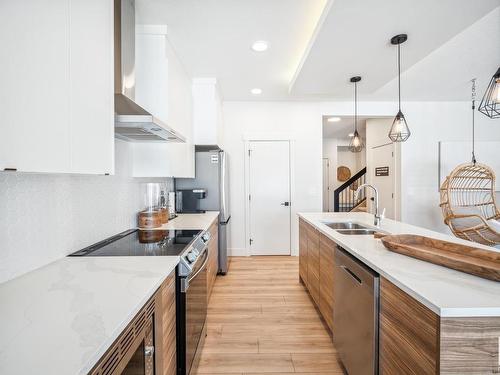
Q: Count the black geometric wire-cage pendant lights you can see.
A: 3